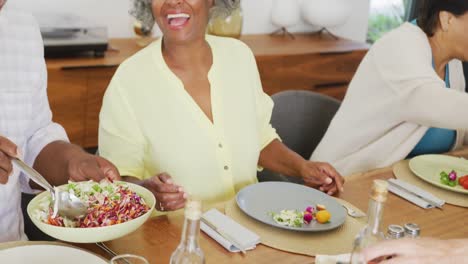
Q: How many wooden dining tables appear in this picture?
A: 1